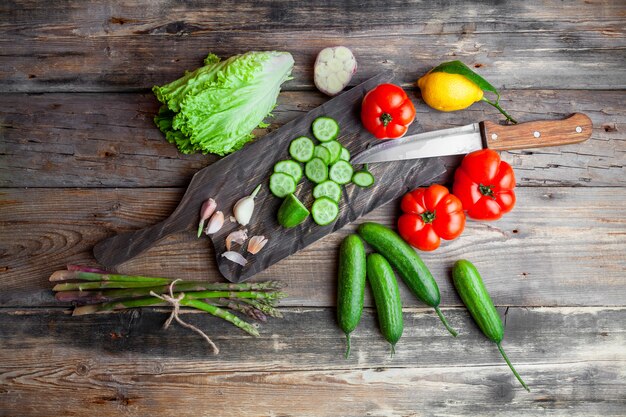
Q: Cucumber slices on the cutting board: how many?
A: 12